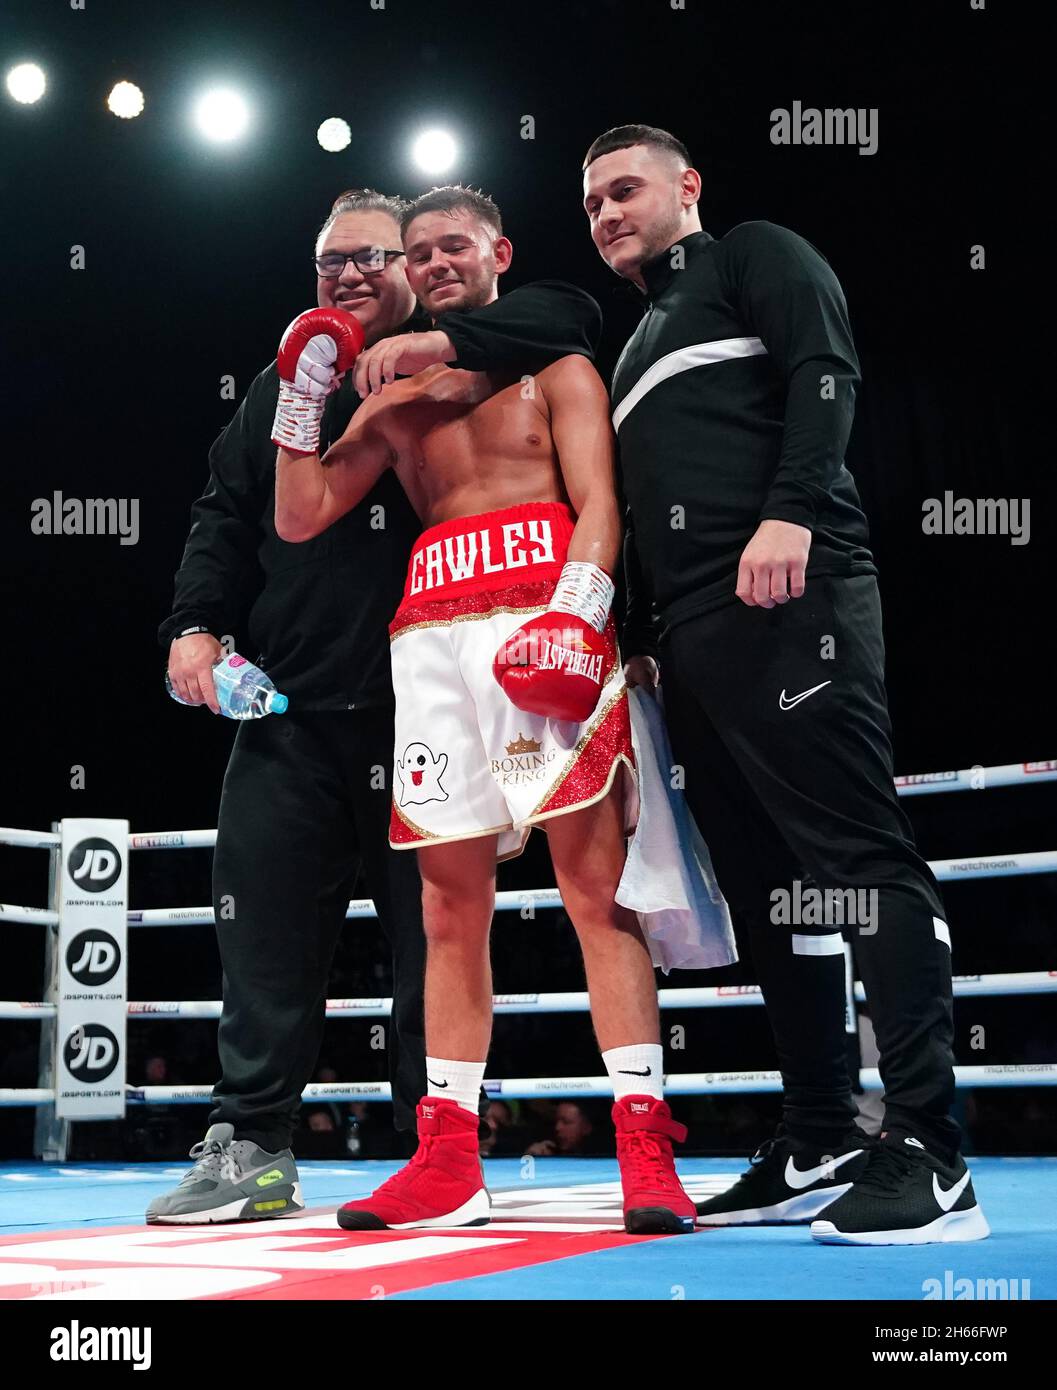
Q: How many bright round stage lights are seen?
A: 5